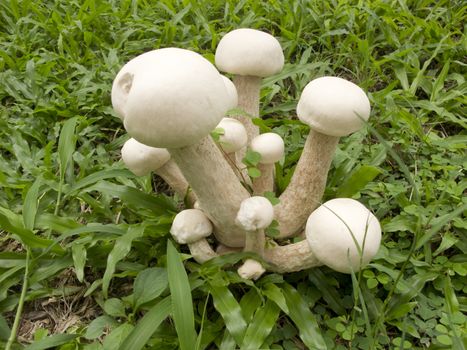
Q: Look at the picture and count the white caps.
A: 11